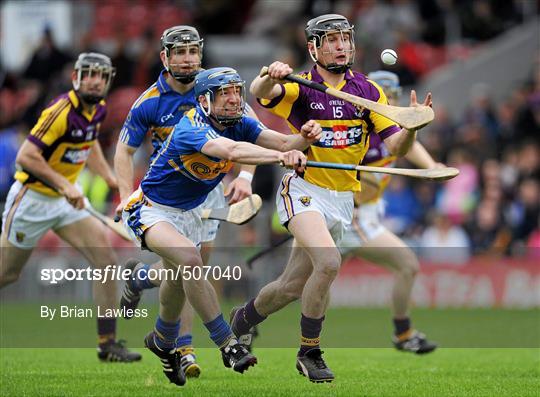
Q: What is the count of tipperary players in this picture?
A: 2